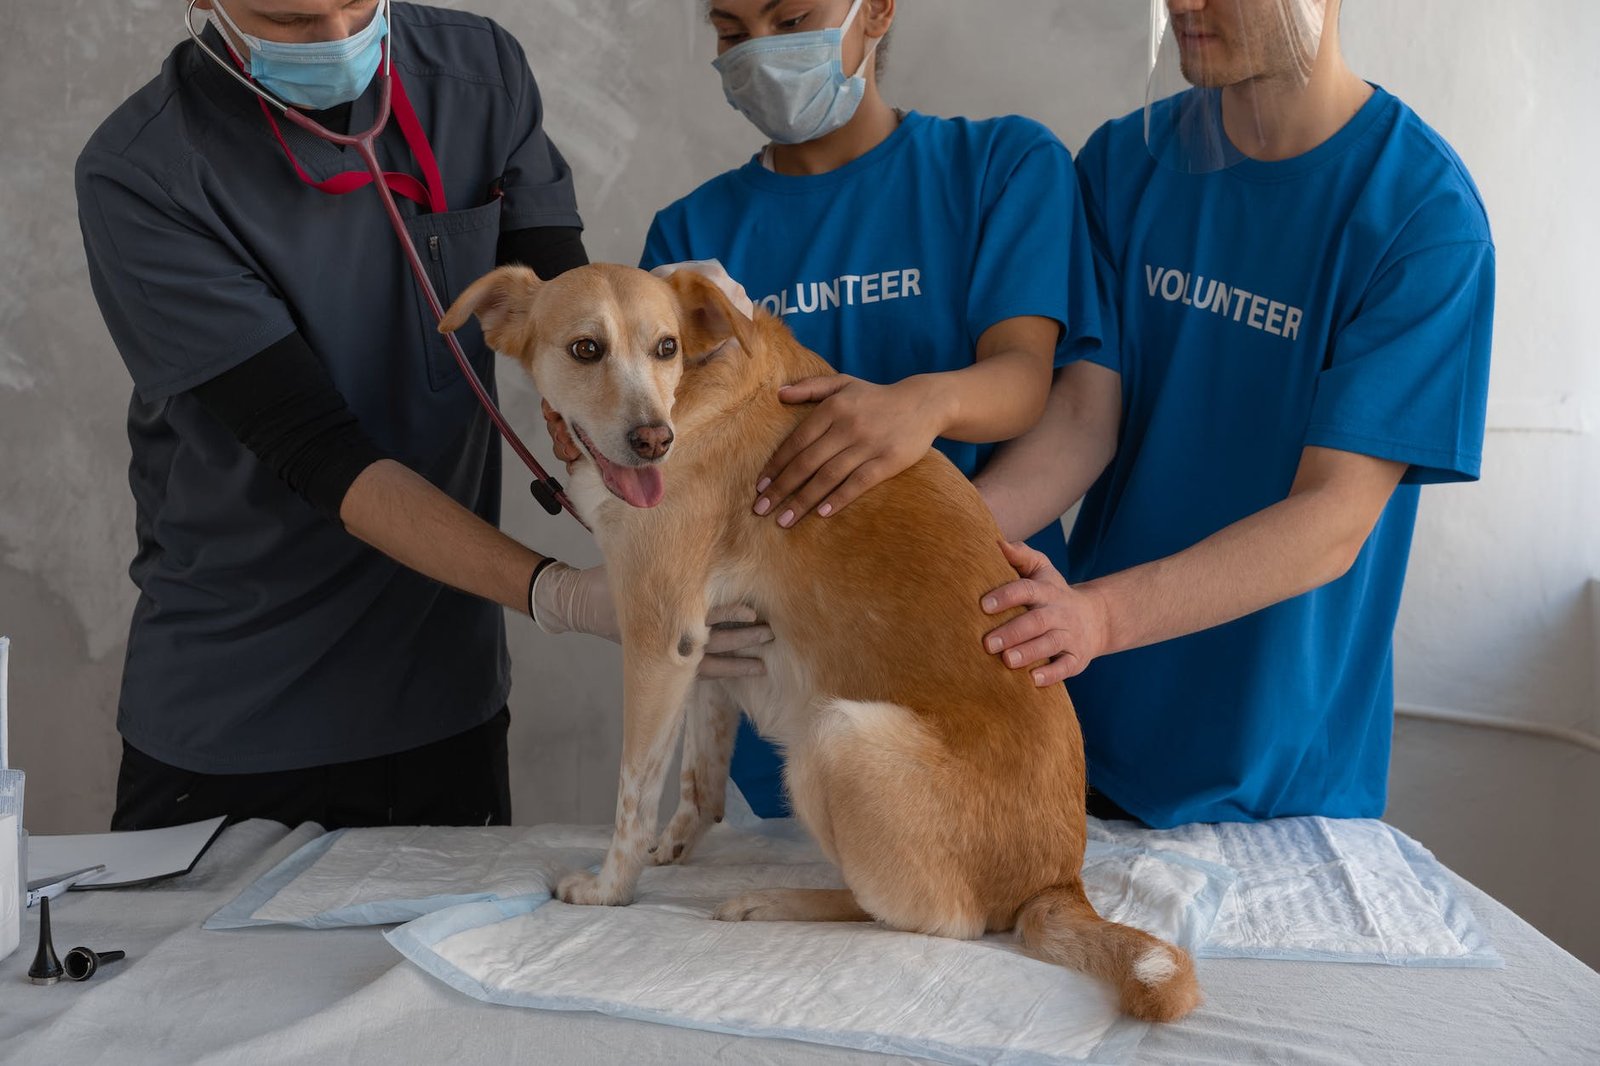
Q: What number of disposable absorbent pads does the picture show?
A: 3